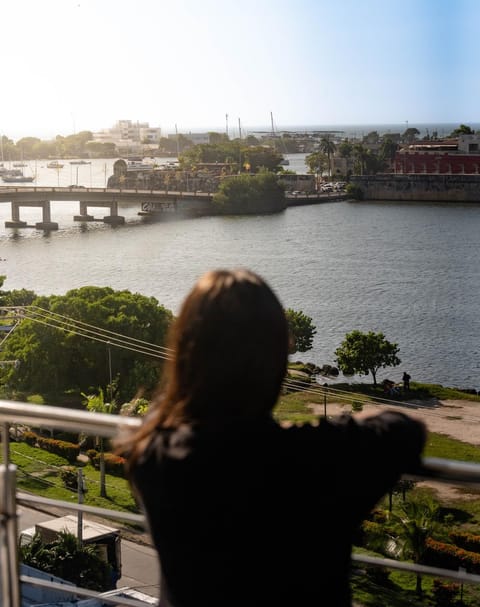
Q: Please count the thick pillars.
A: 4